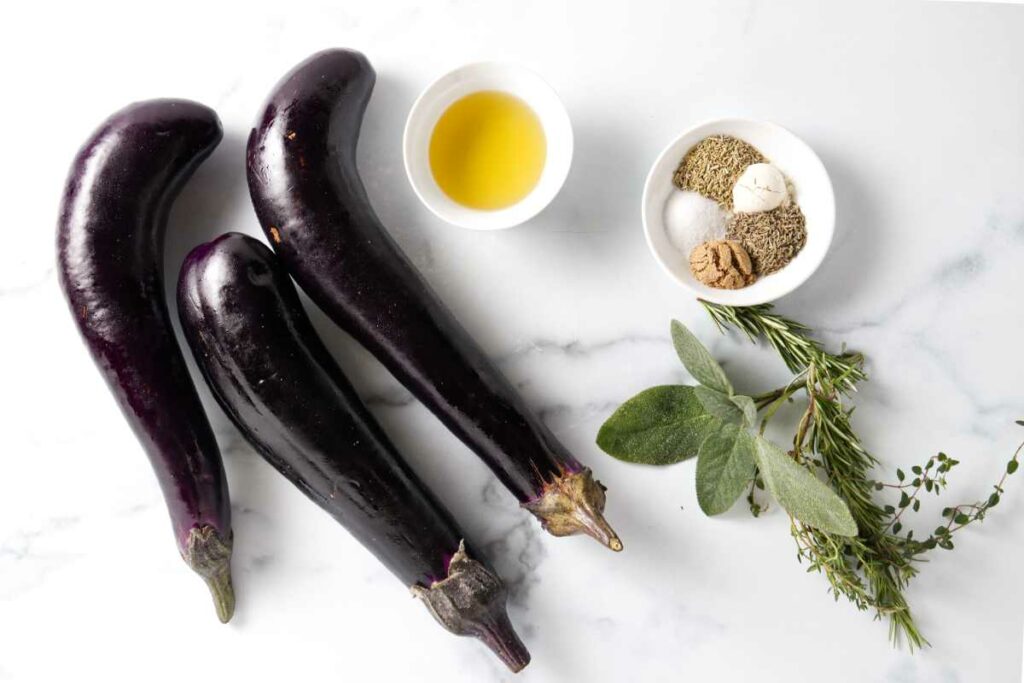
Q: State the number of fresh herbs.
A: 3